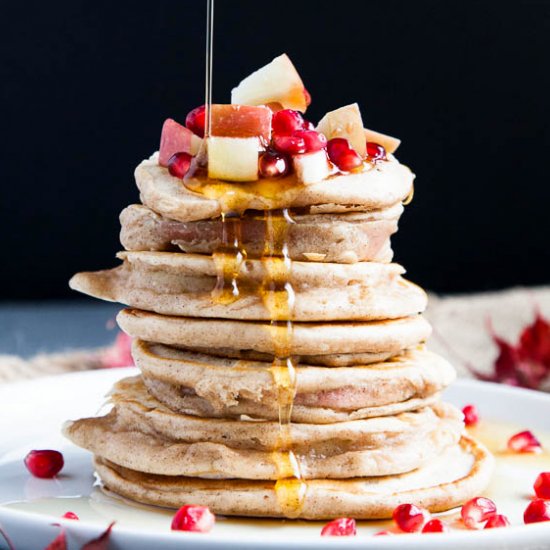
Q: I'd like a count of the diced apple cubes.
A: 6